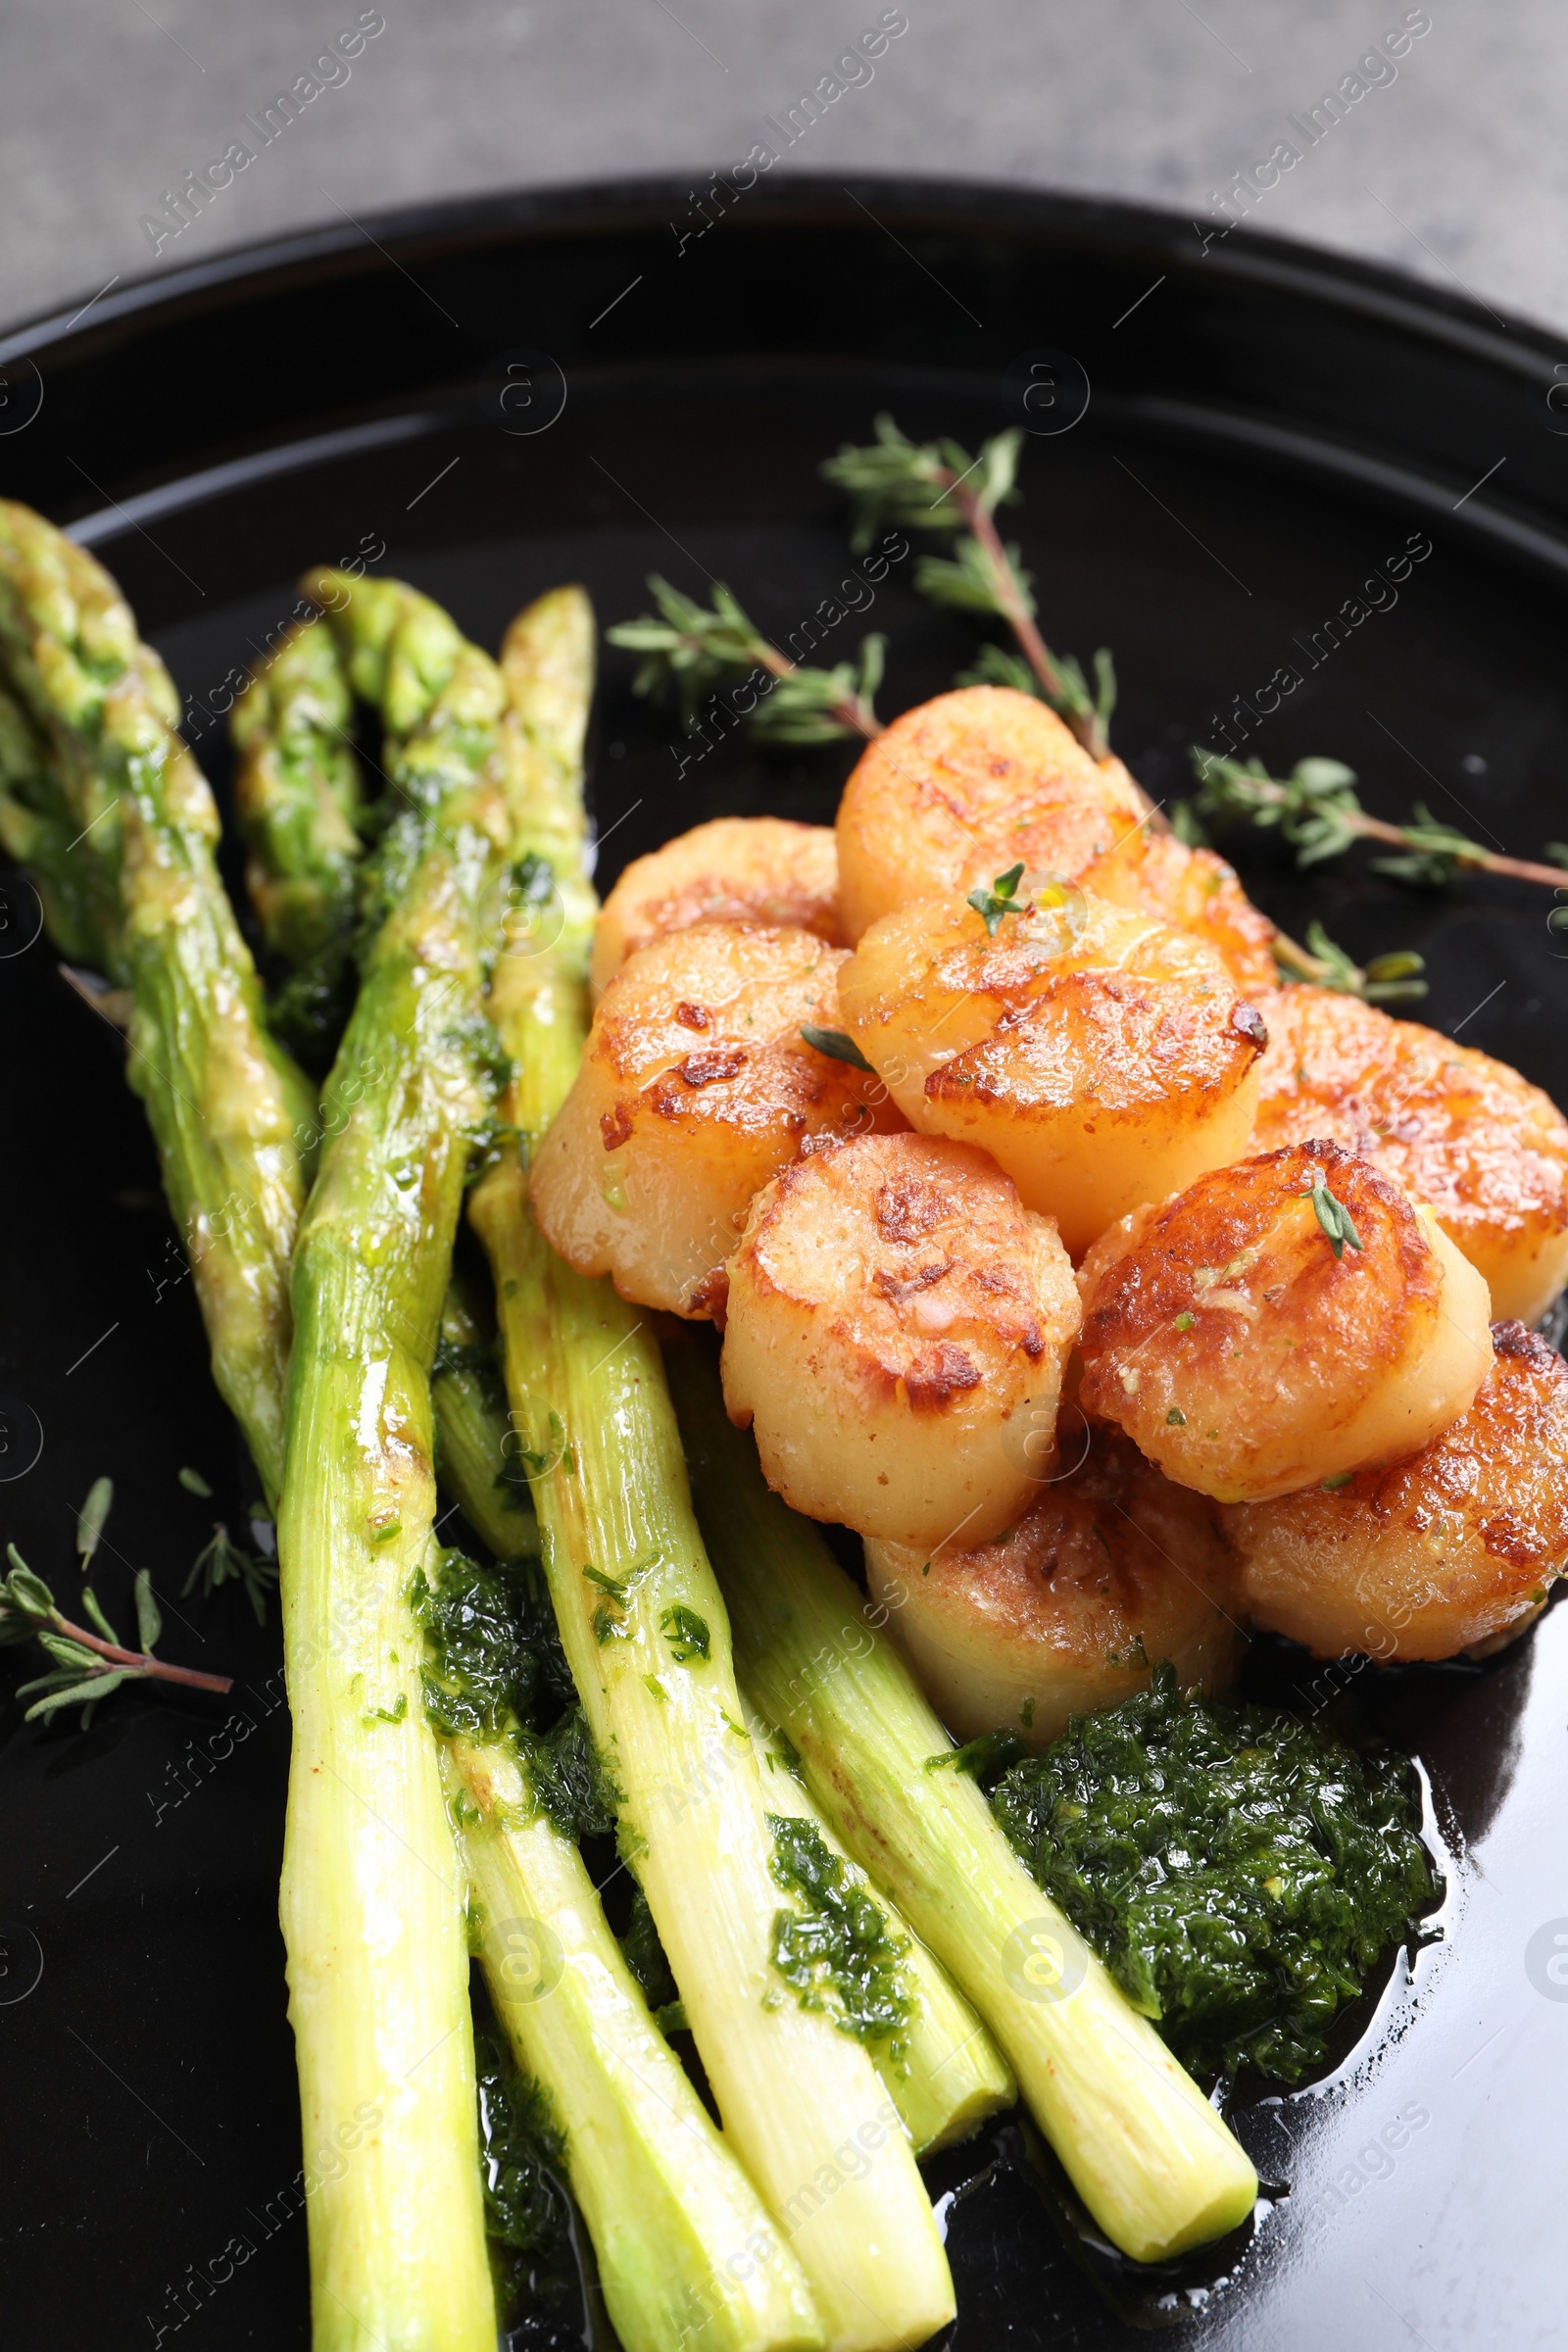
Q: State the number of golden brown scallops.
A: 10